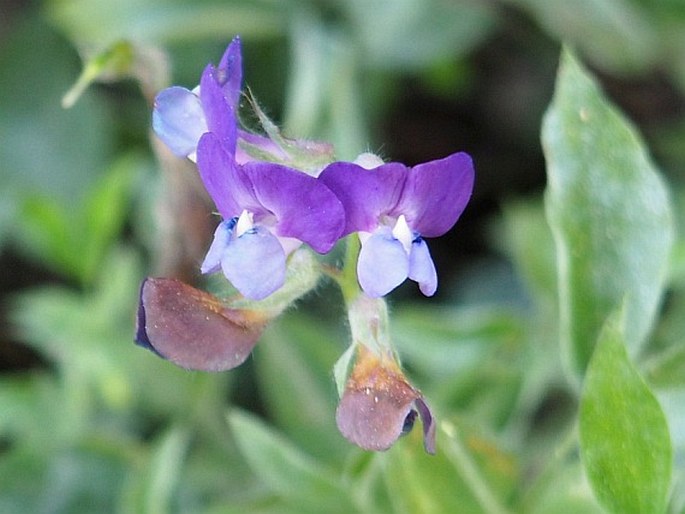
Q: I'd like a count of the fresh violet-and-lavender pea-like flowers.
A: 3